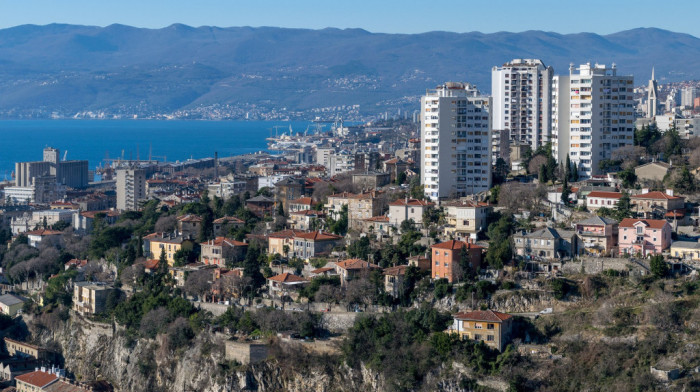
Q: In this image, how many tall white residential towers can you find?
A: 3